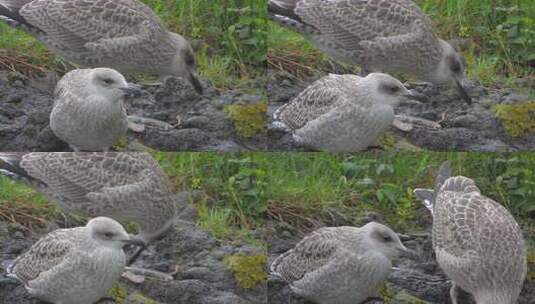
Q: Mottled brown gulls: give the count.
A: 8